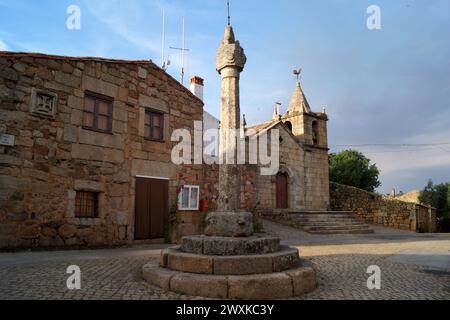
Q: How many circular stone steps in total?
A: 3